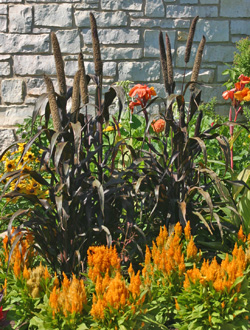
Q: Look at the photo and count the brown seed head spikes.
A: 9